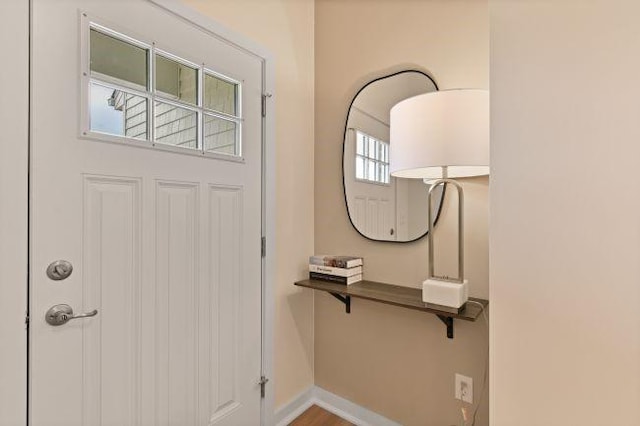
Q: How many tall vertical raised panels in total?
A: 3